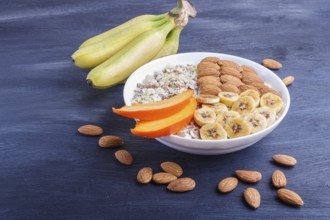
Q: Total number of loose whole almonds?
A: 15